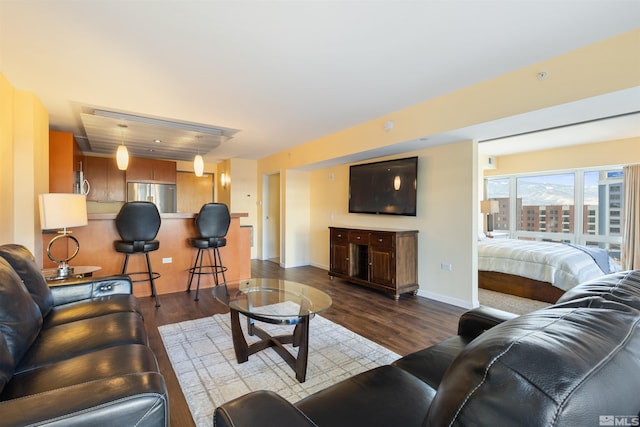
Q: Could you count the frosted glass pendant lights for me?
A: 2